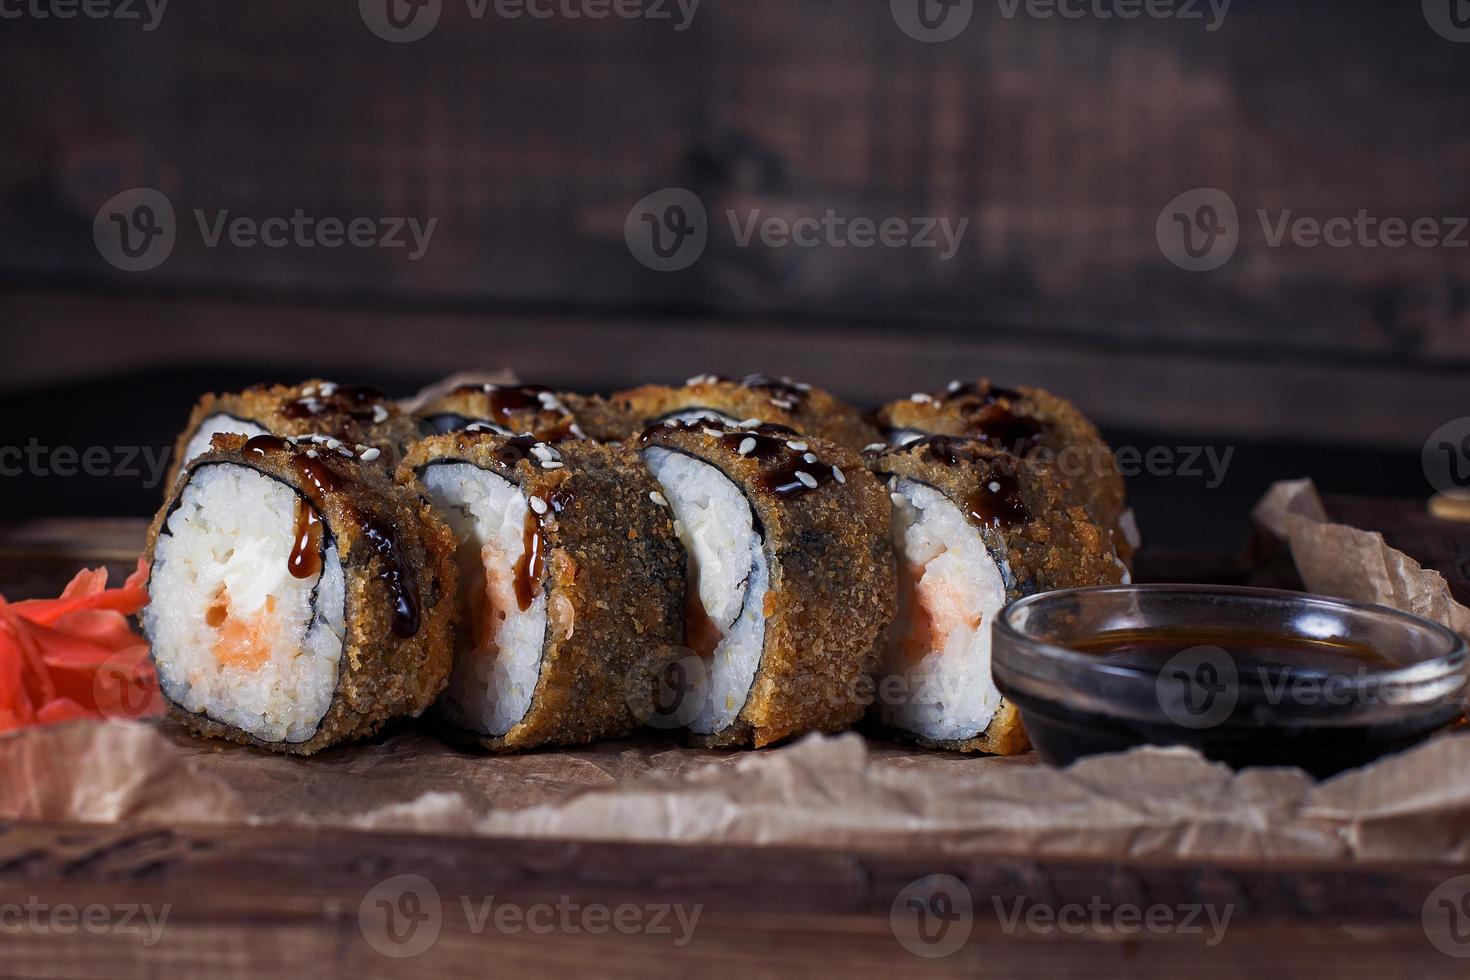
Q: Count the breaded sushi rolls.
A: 8